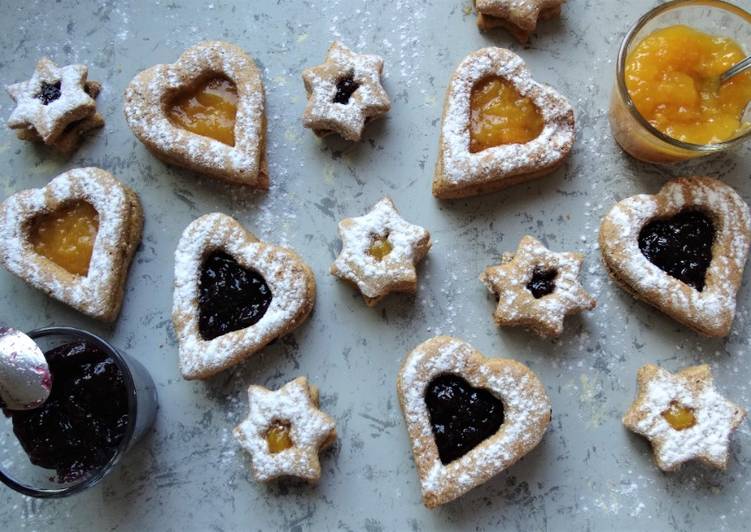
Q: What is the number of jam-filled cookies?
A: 13